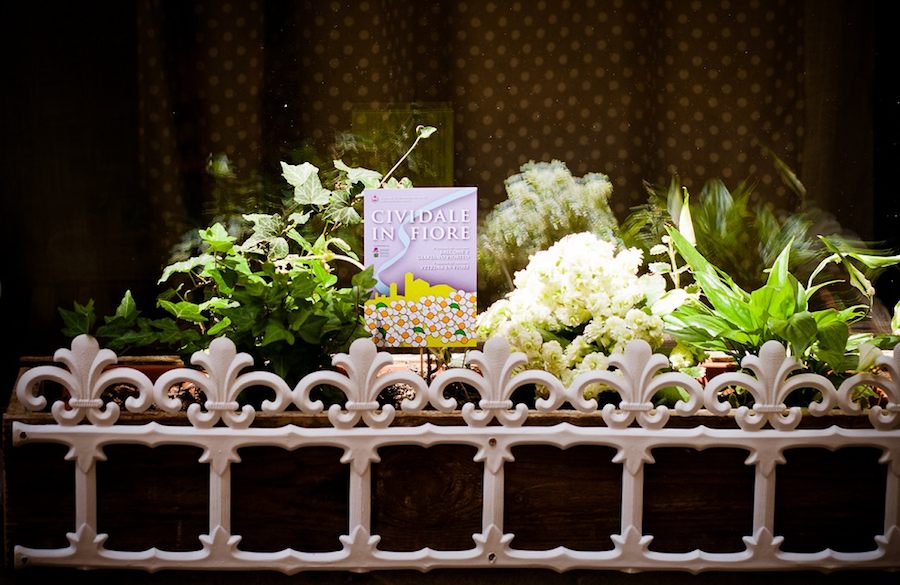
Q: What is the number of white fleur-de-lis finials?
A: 7